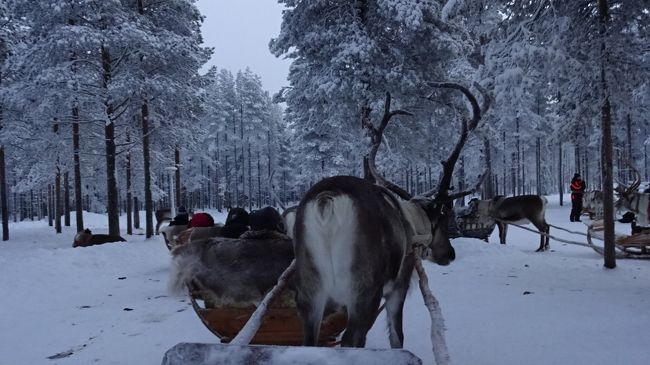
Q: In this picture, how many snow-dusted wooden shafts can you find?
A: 2